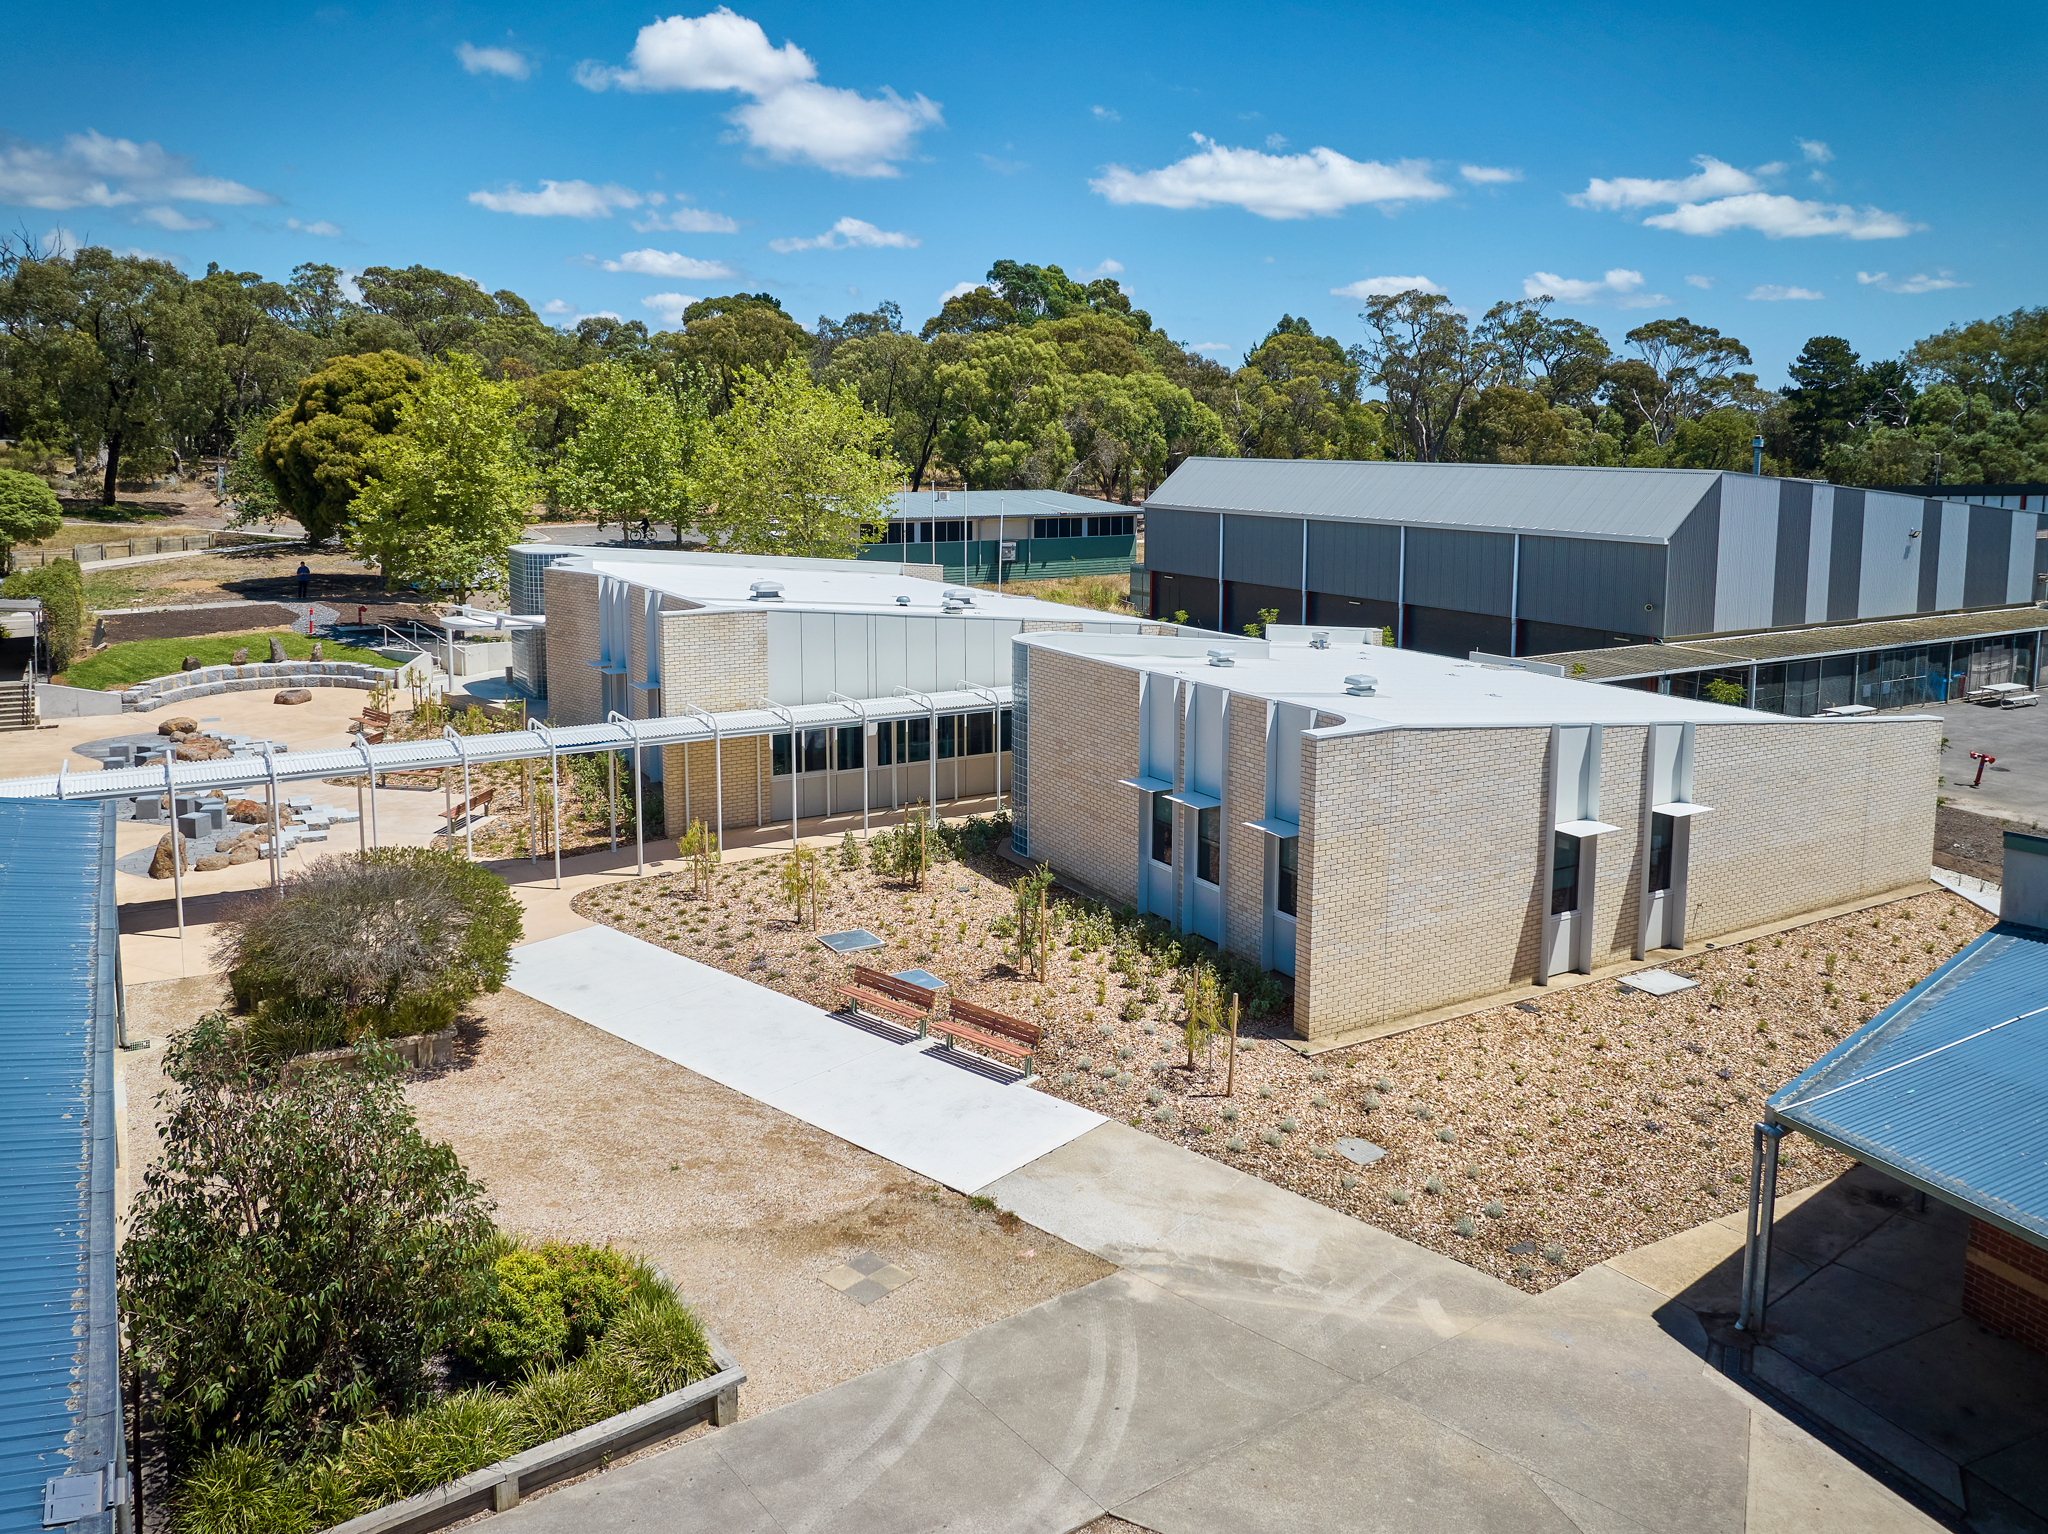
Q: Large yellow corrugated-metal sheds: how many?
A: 0